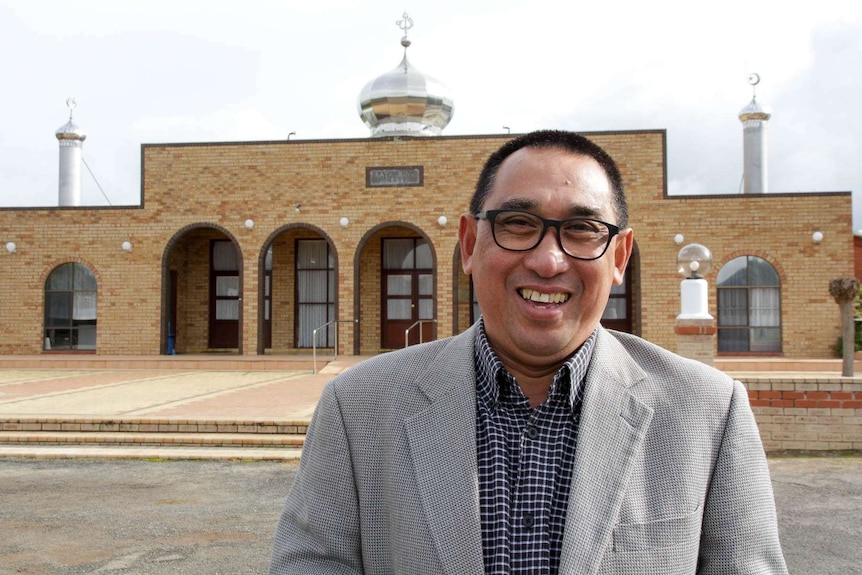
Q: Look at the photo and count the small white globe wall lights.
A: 7